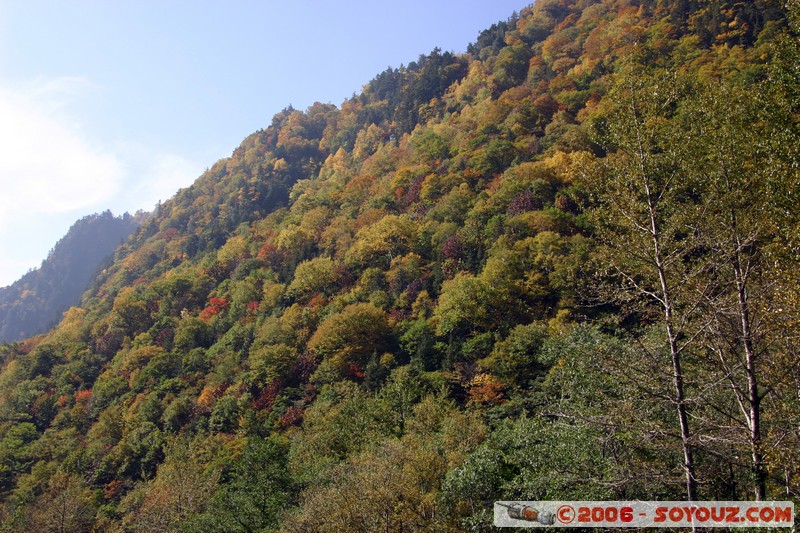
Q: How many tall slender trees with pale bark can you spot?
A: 2